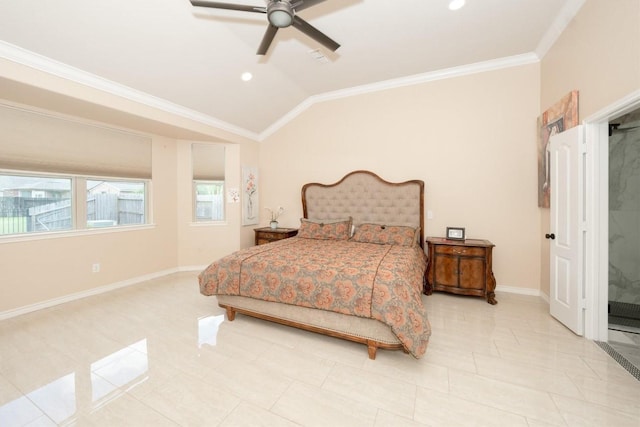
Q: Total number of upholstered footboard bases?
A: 1